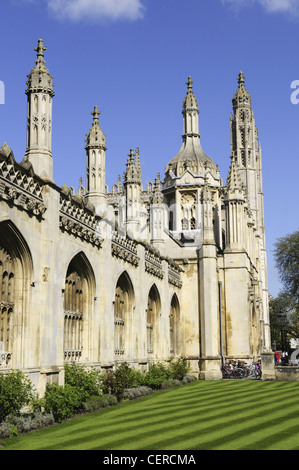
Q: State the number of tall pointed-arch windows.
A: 5